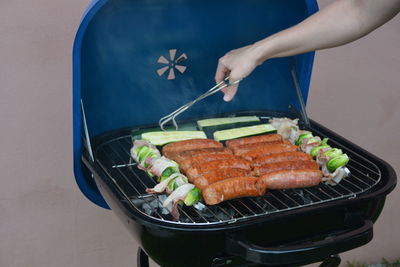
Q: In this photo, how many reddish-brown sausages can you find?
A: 12